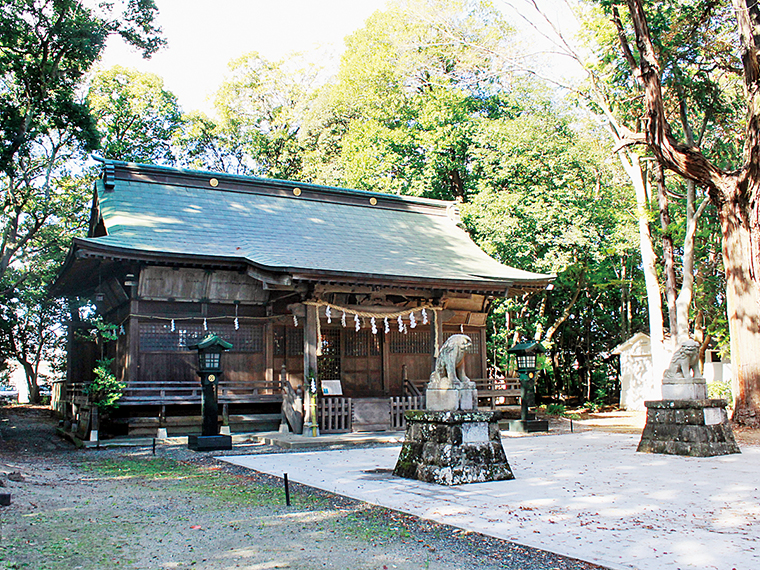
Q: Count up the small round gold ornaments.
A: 5